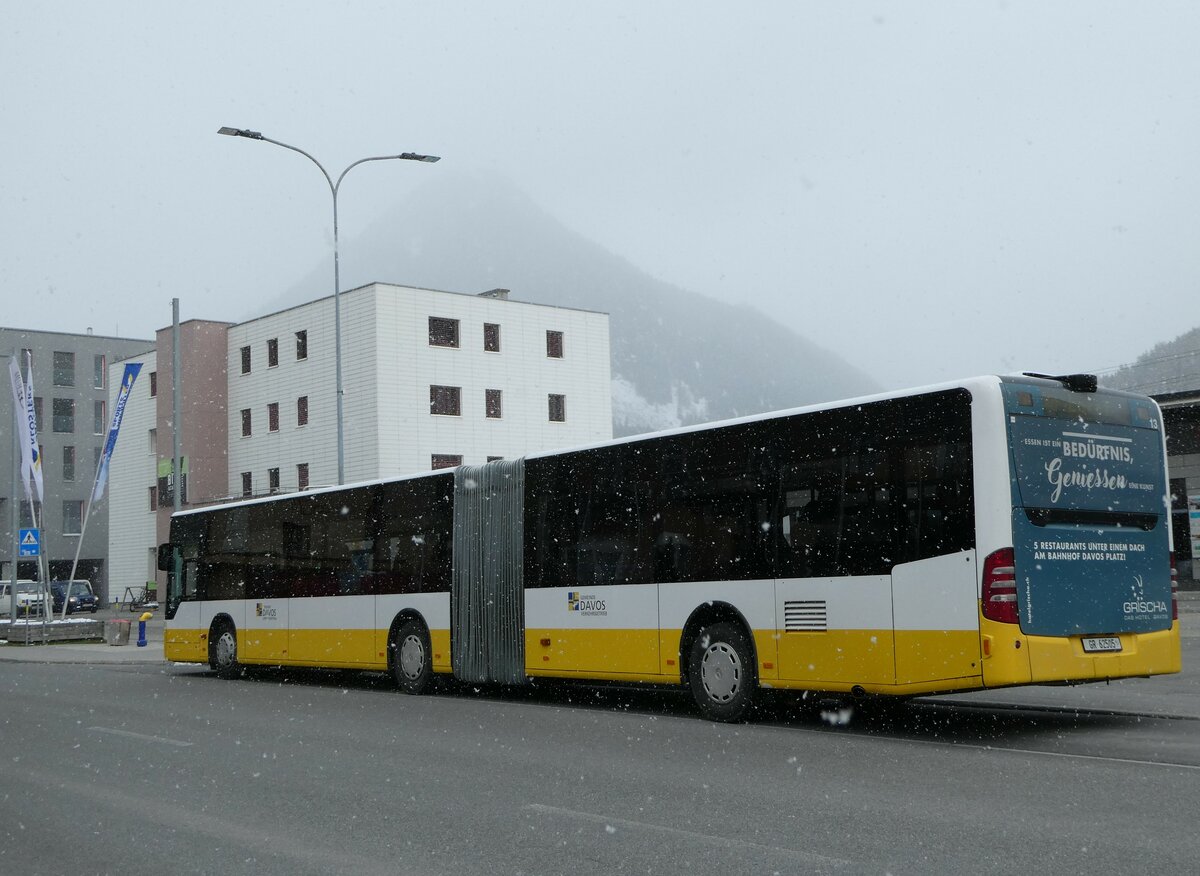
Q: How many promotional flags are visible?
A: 3